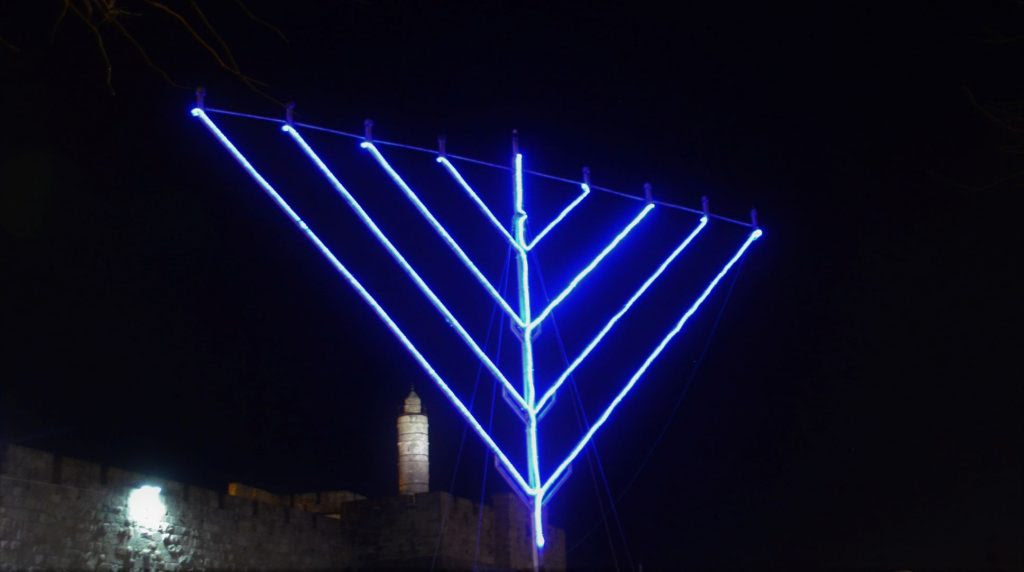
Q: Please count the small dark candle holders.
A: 9